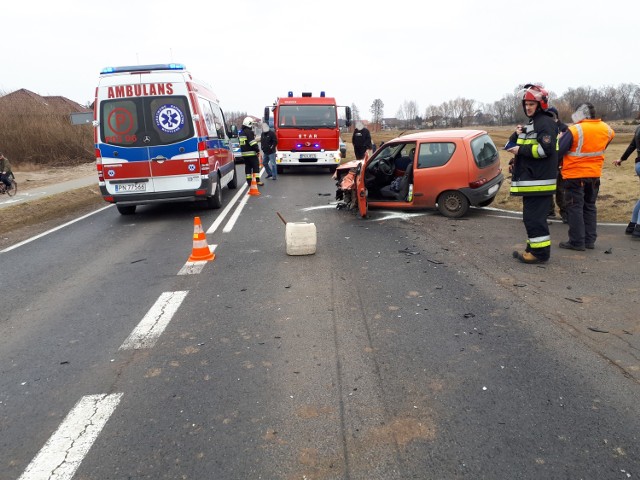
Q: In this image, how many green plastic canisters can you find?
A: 0